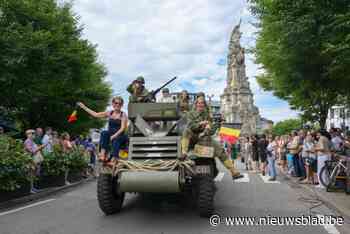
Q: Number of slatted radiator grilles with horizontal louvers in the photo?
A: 1